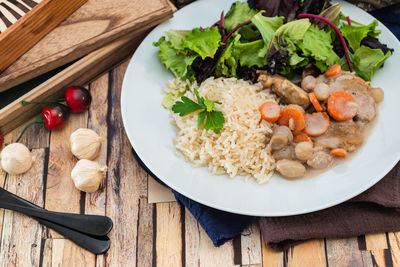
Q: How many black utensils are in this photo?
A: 2